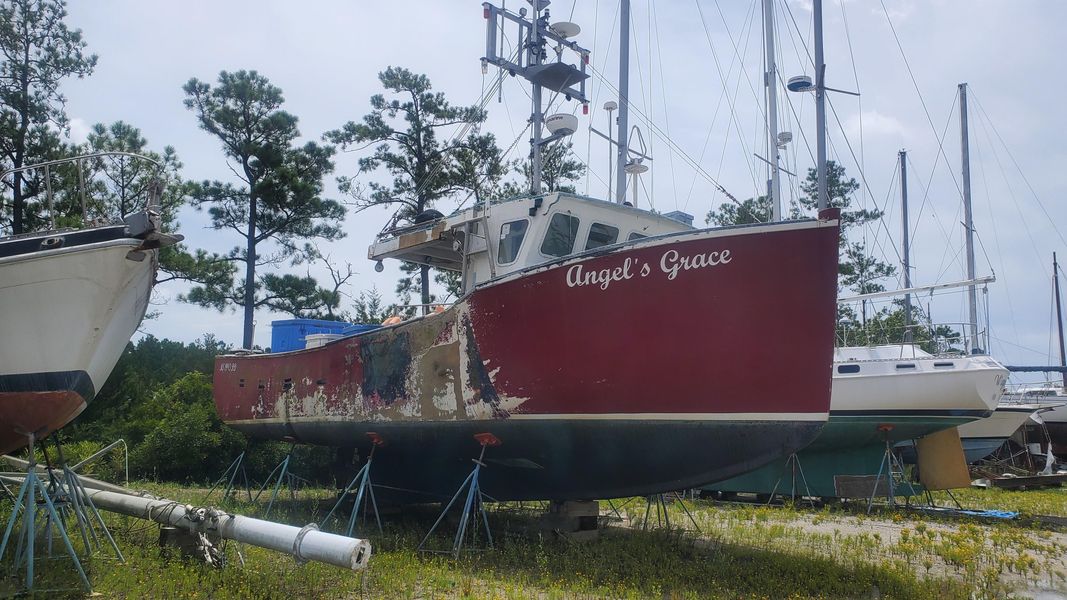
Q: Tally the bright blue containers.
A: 2